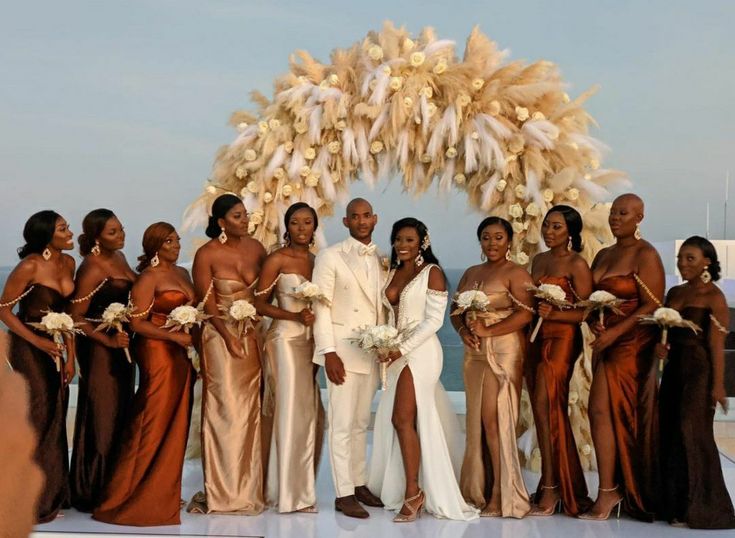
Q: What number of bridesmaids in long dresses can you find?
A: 9